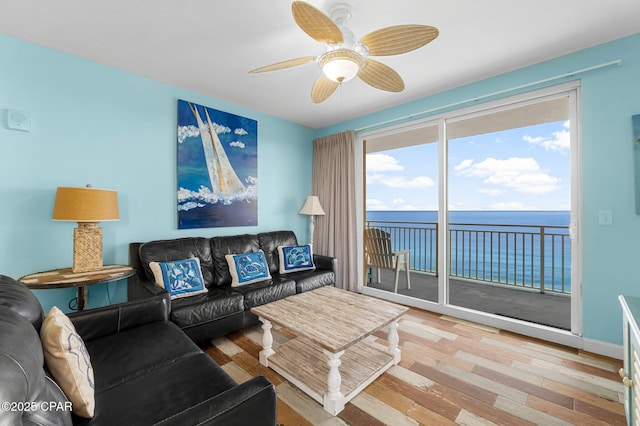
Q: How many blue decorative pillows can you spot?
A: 3